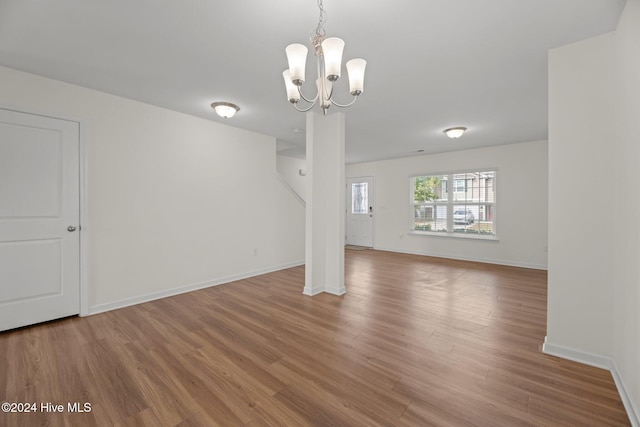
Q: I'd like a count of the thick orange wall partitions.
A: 0